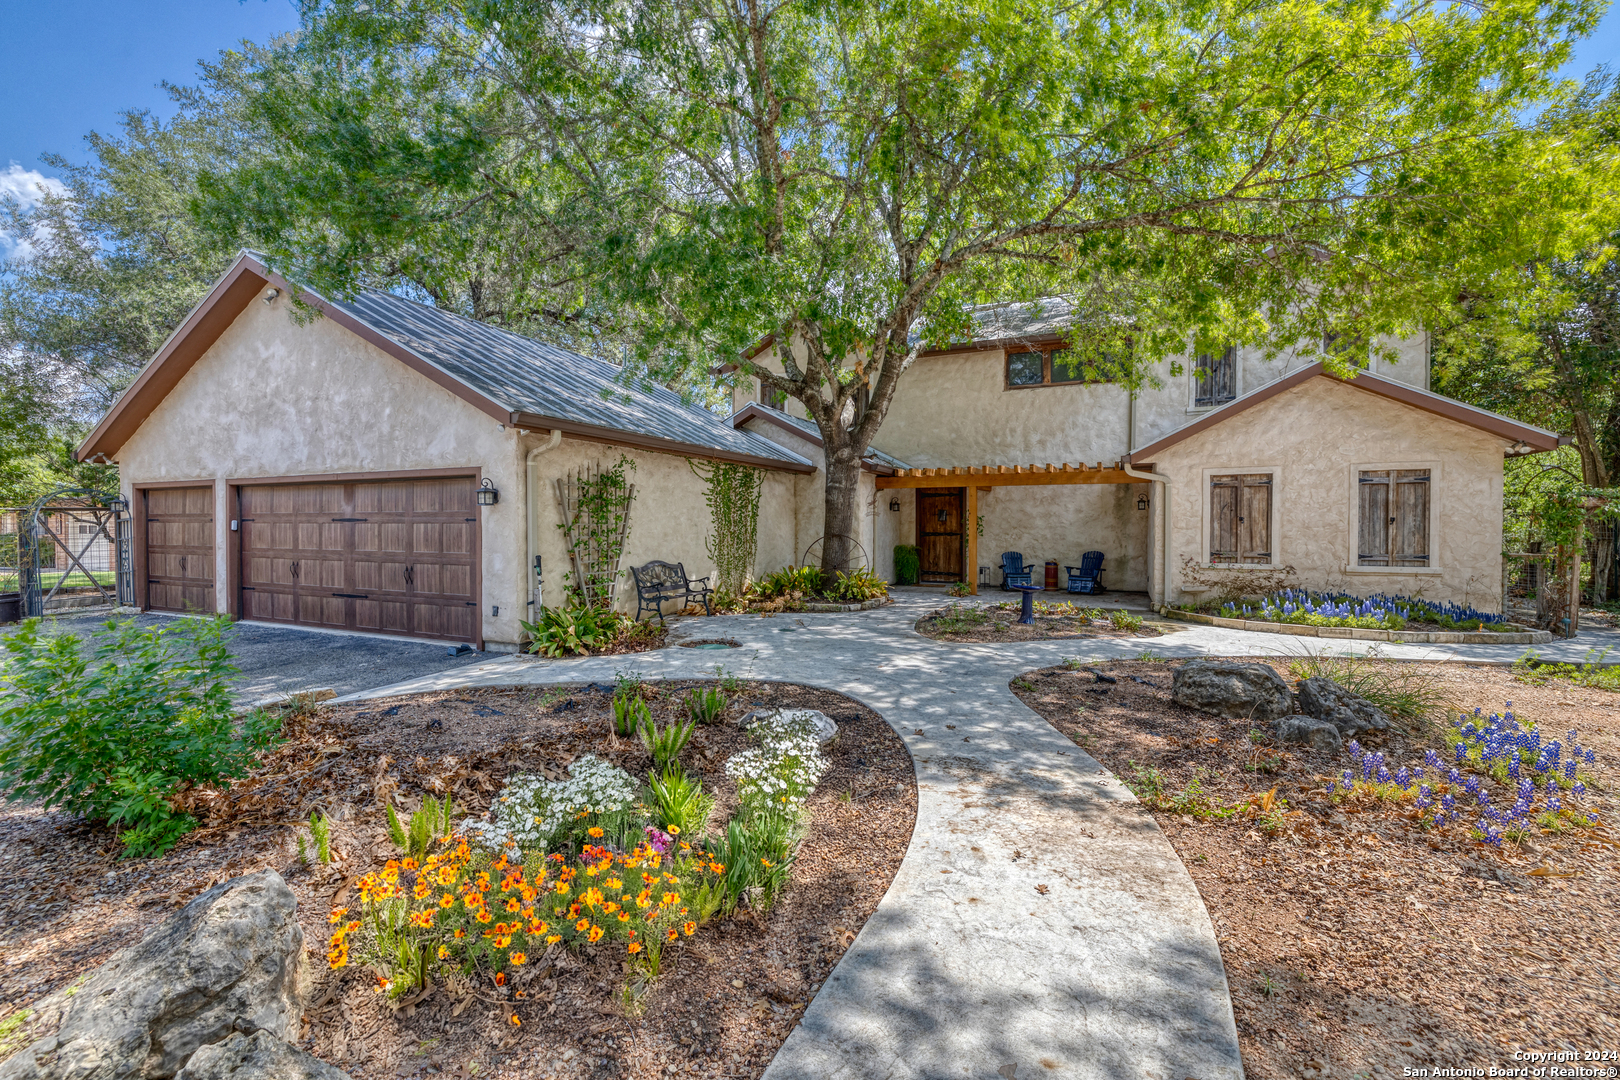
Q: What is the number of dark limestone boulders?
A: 3